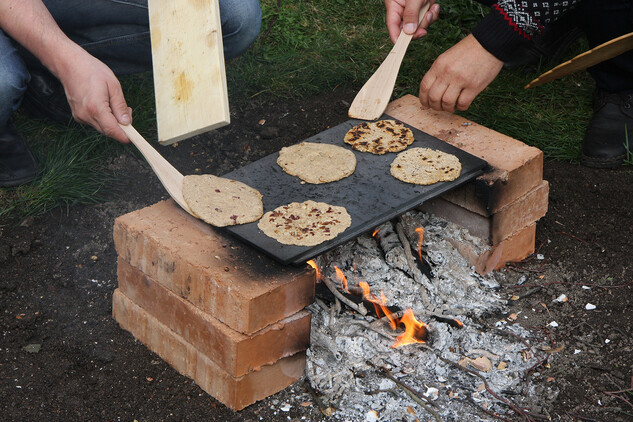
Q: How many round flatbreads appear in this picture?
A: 5